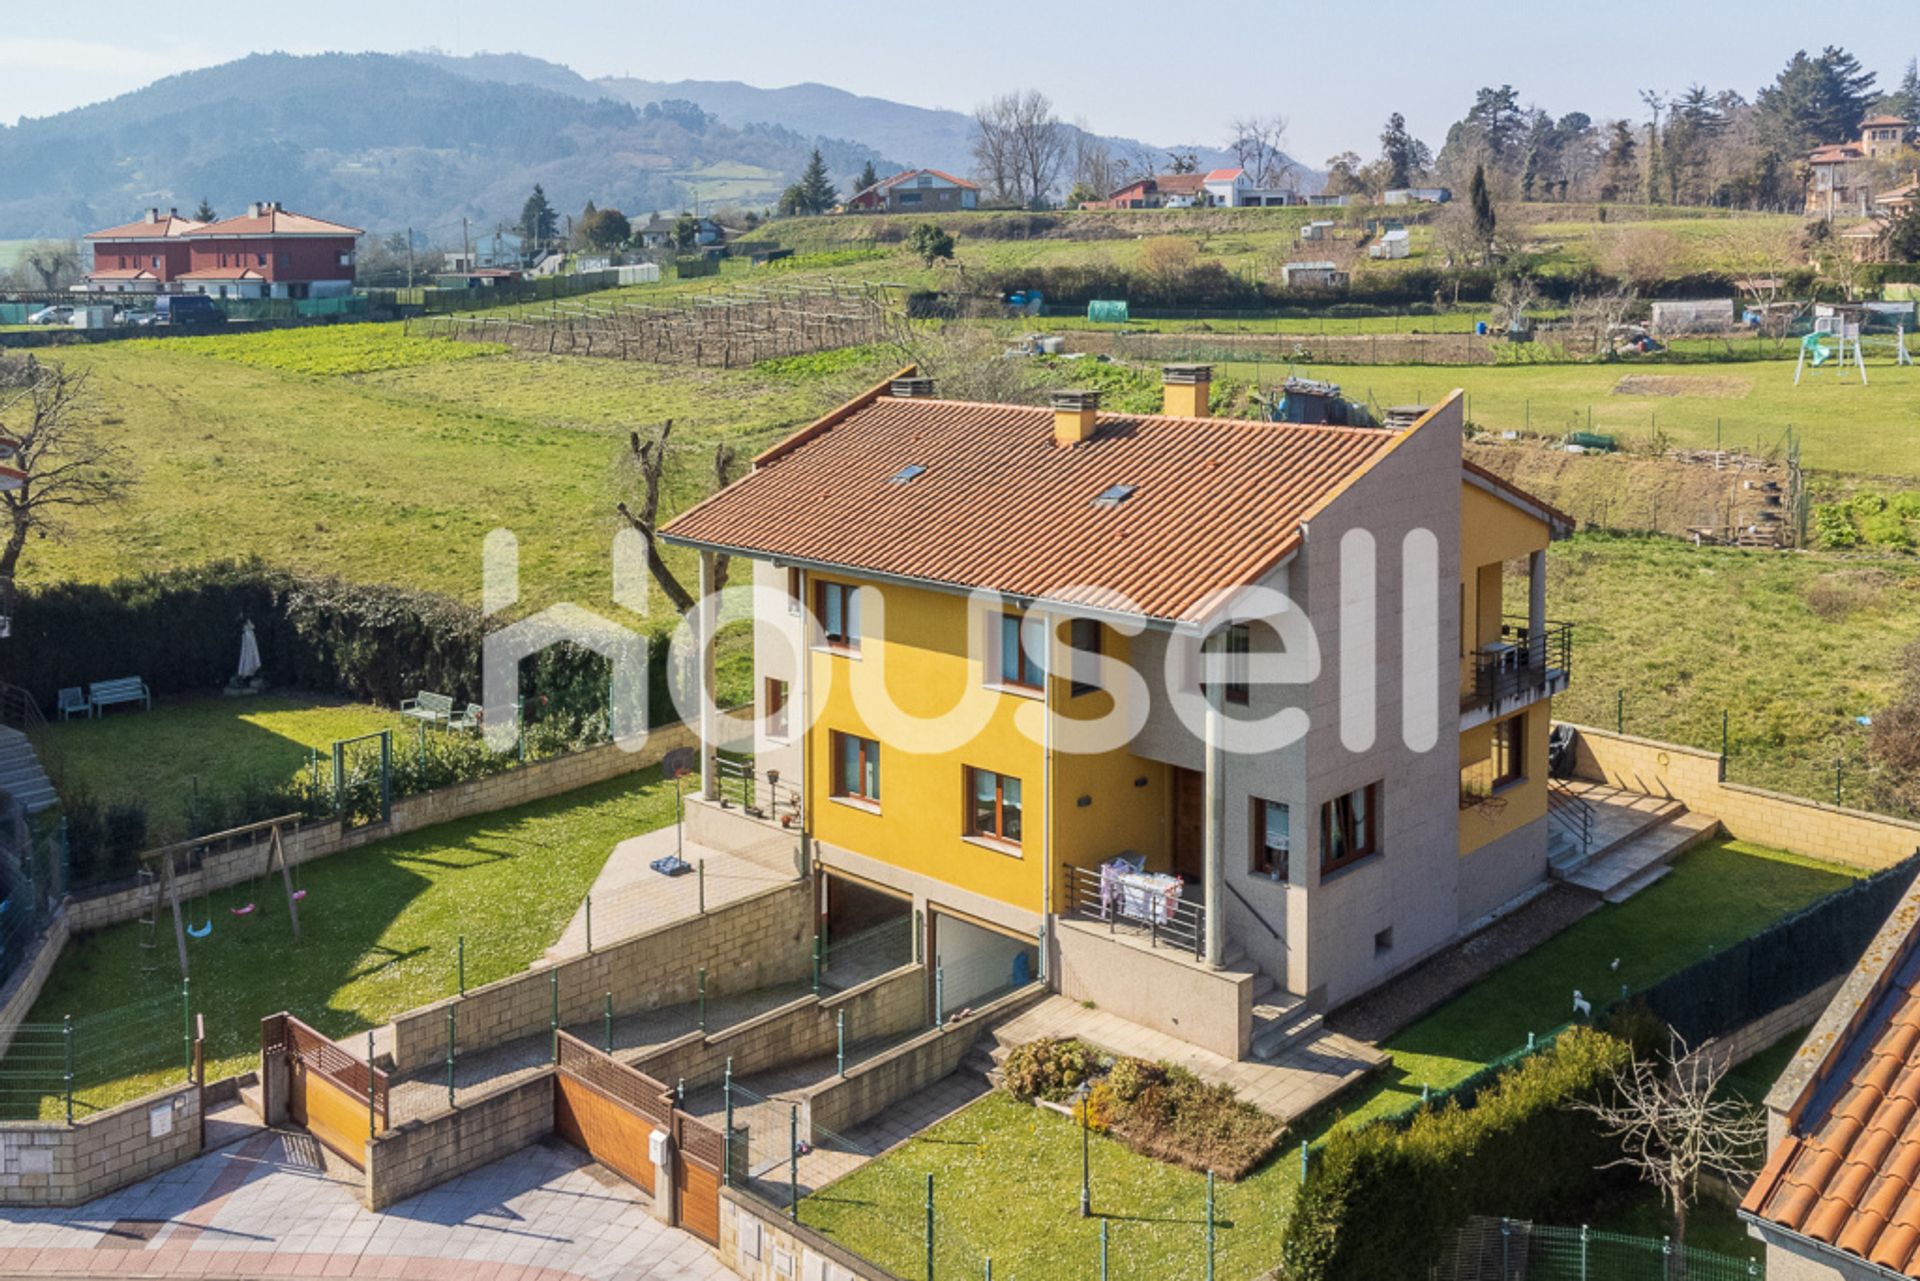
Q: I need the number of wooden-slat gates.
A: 3